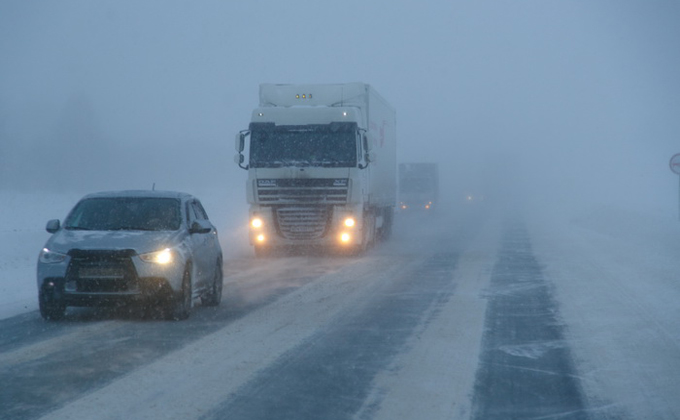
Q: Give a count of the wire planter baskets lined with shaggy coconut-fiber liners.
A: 0